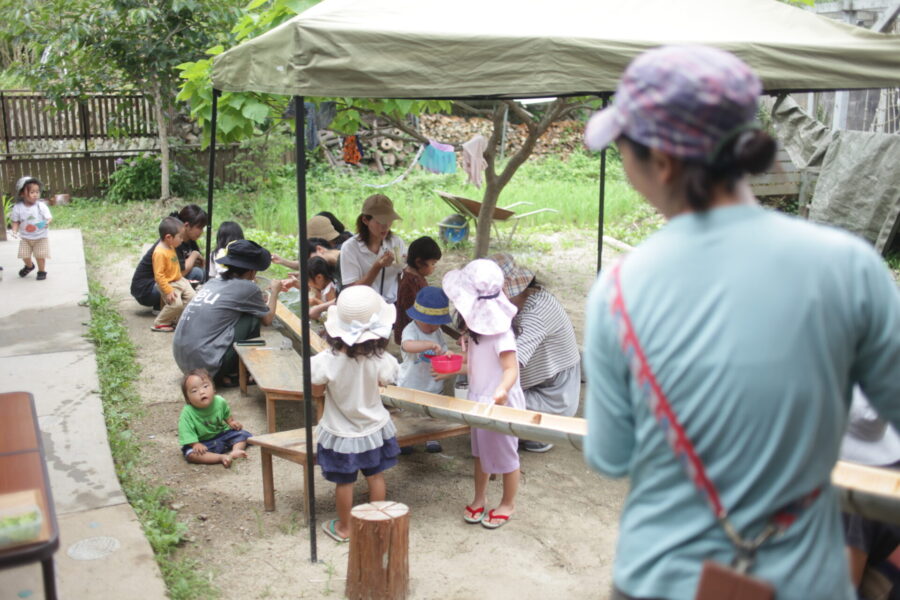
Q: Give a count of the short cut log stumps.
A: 1